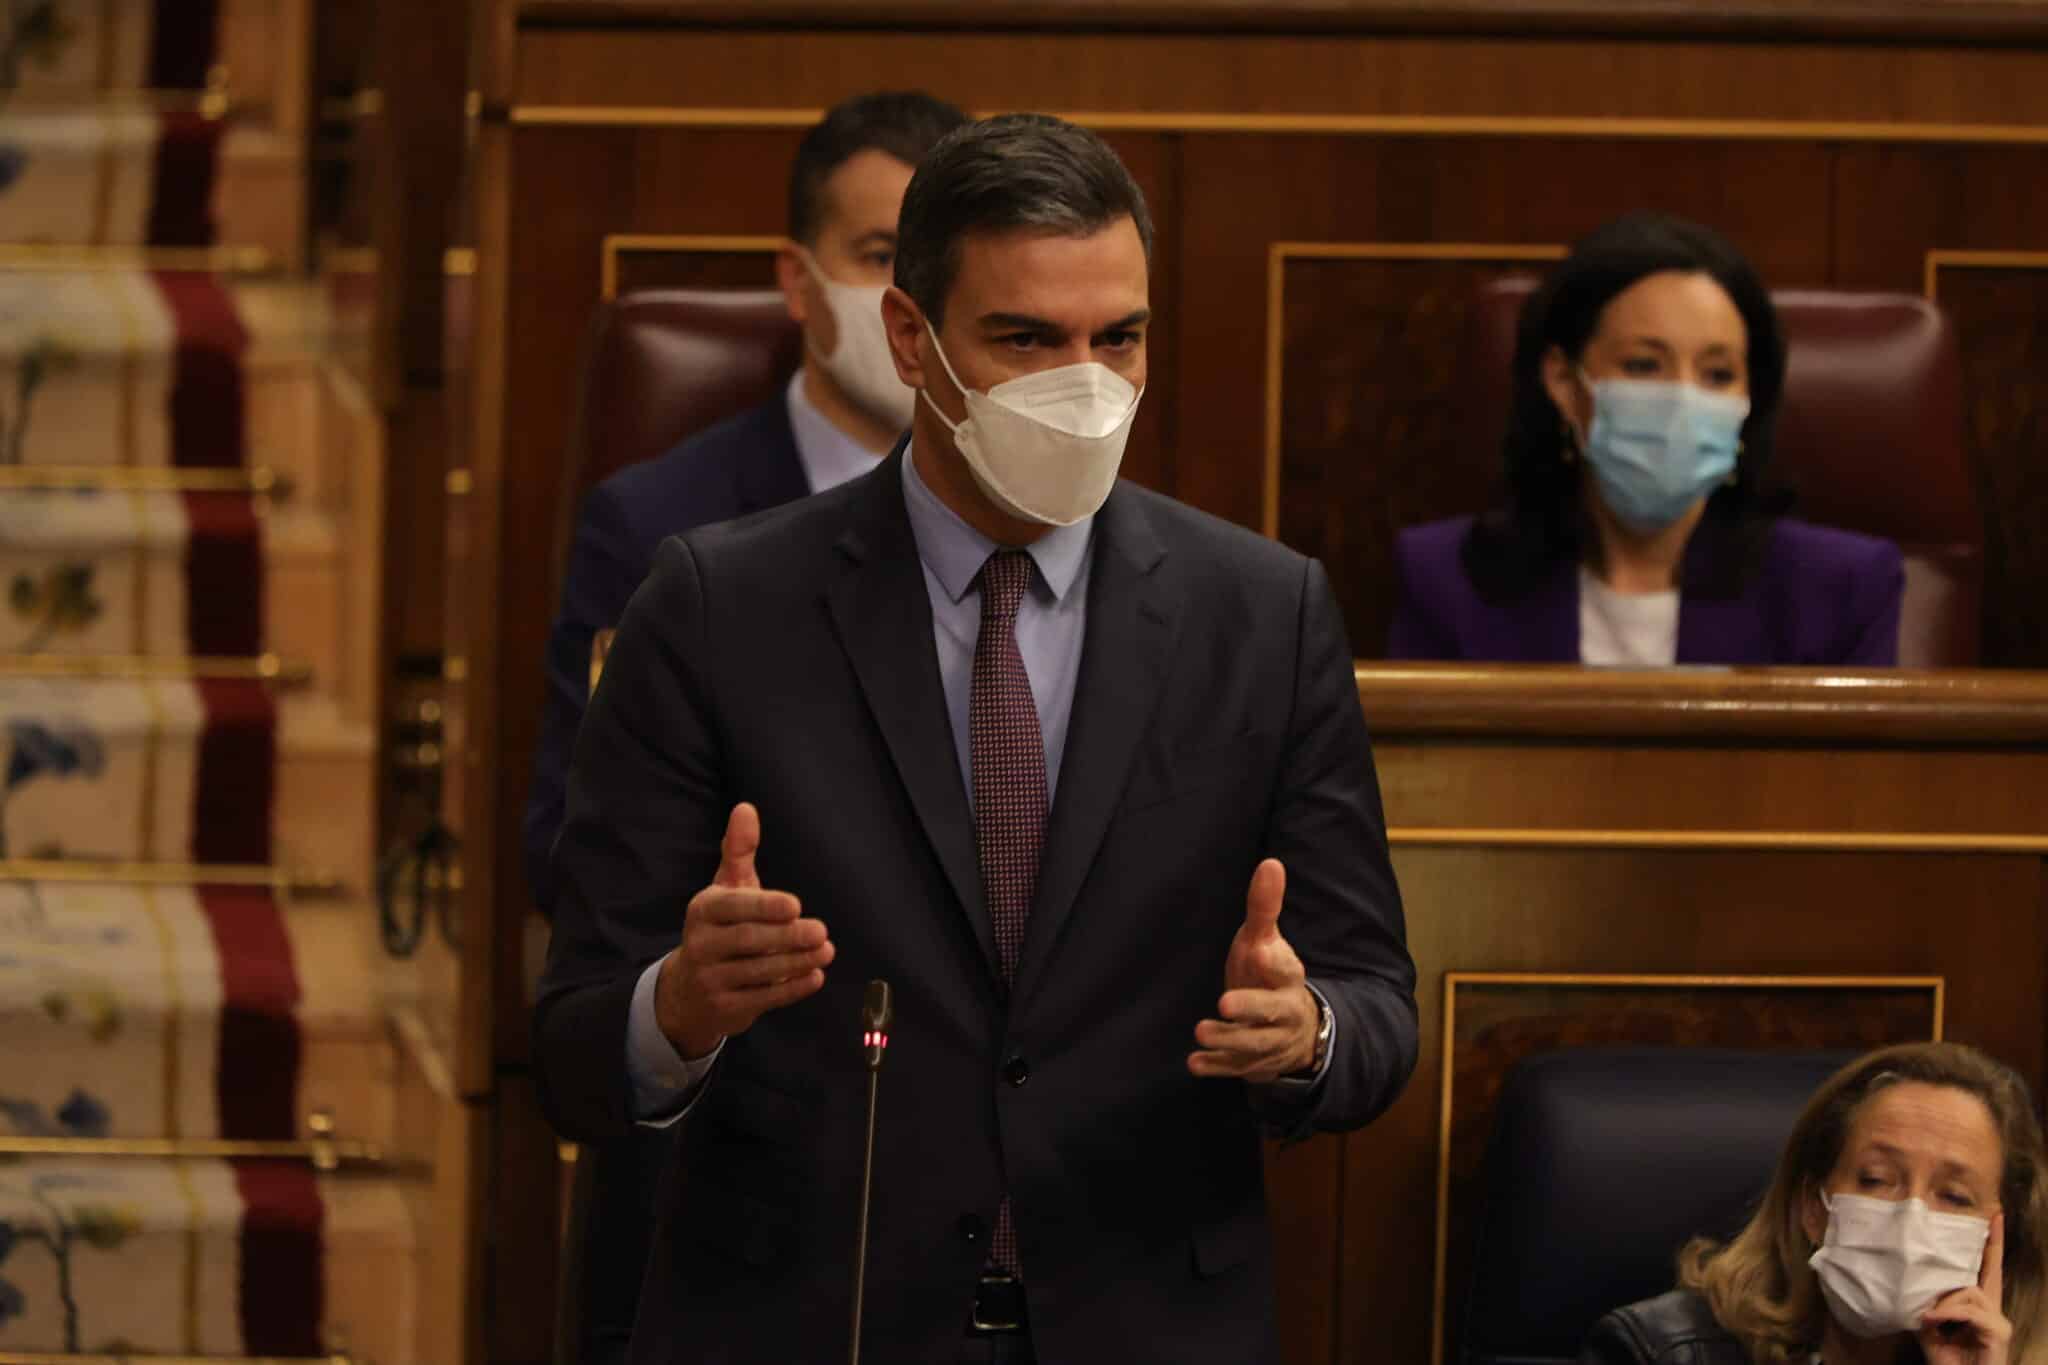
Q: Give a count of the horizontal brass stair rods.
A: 7